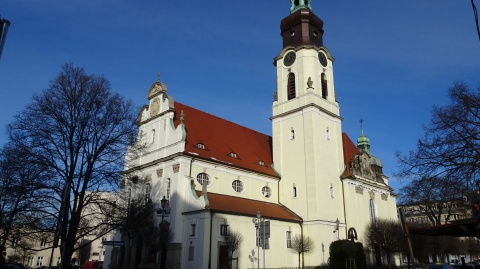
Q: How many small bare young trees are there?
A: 2